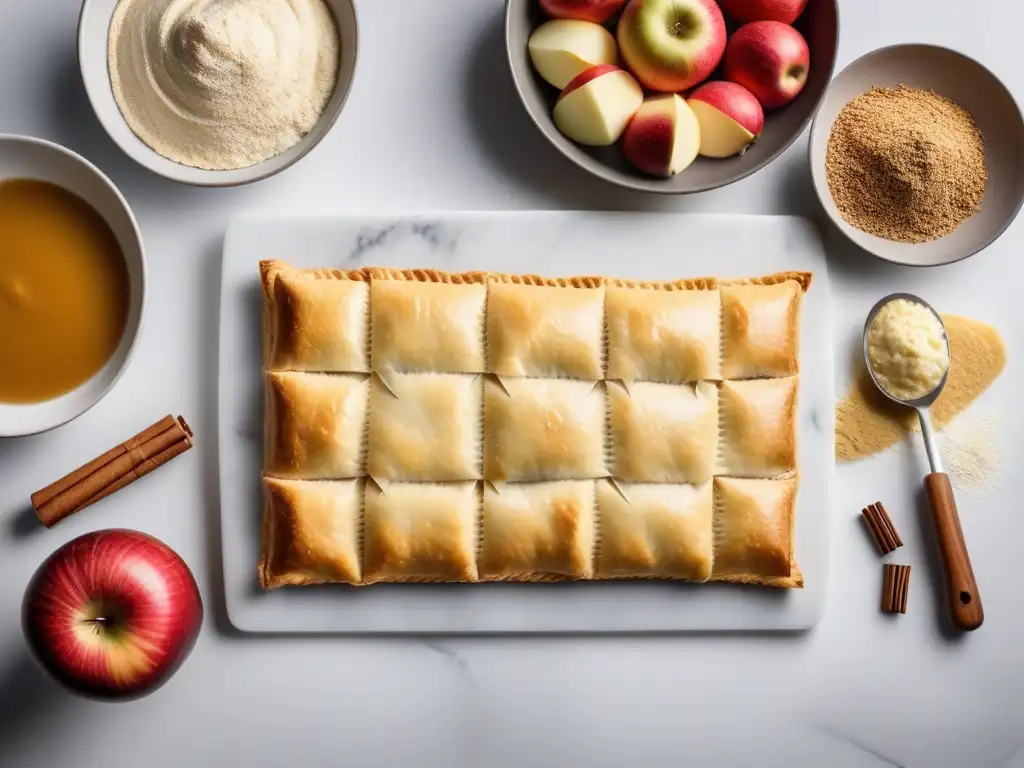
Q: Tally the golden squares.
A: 15